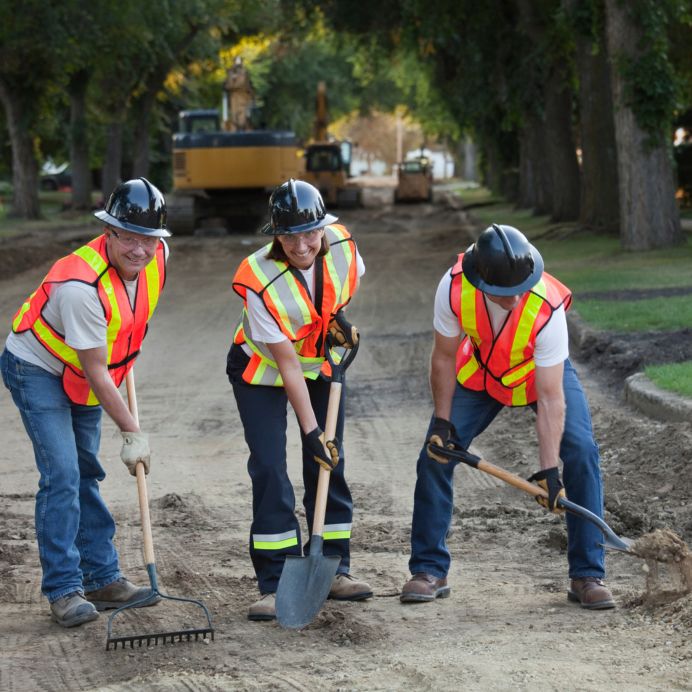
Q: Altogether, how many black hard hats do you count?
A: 3